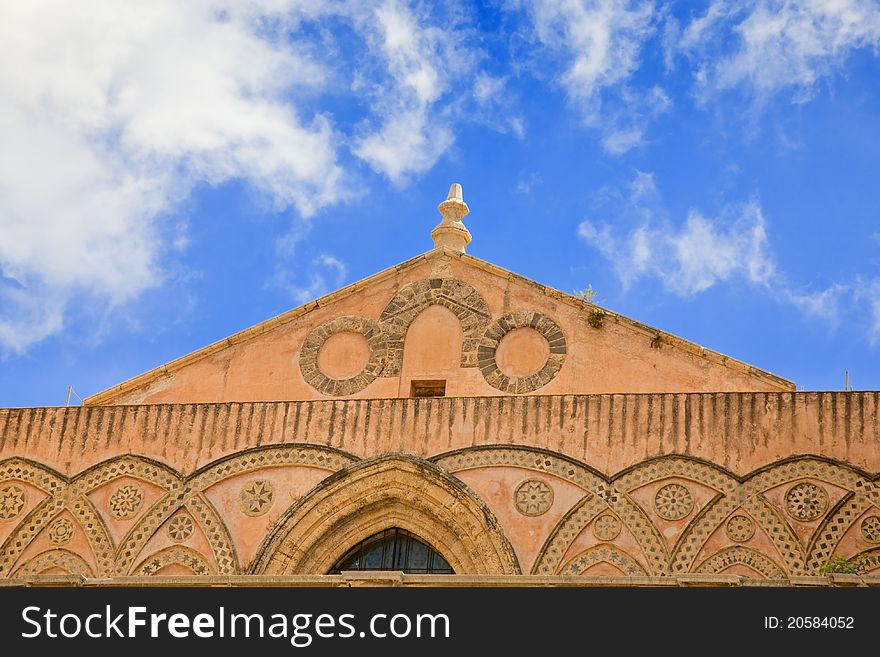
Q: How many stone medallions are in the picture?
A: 11